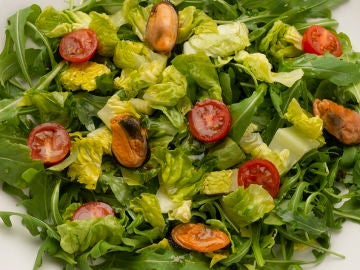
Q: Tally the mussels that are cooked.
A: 4